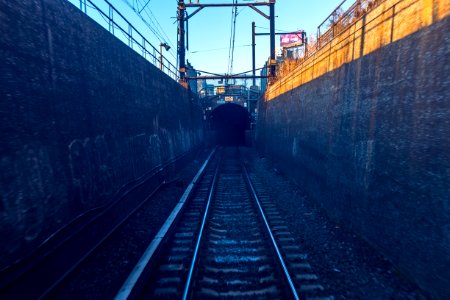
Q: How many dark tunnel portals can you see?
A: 1